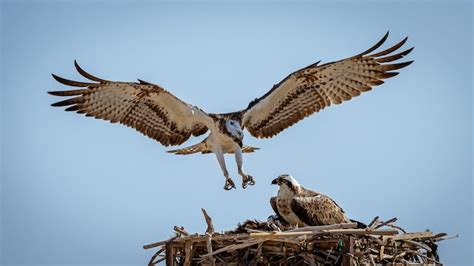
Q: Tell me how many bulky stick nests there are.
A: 1